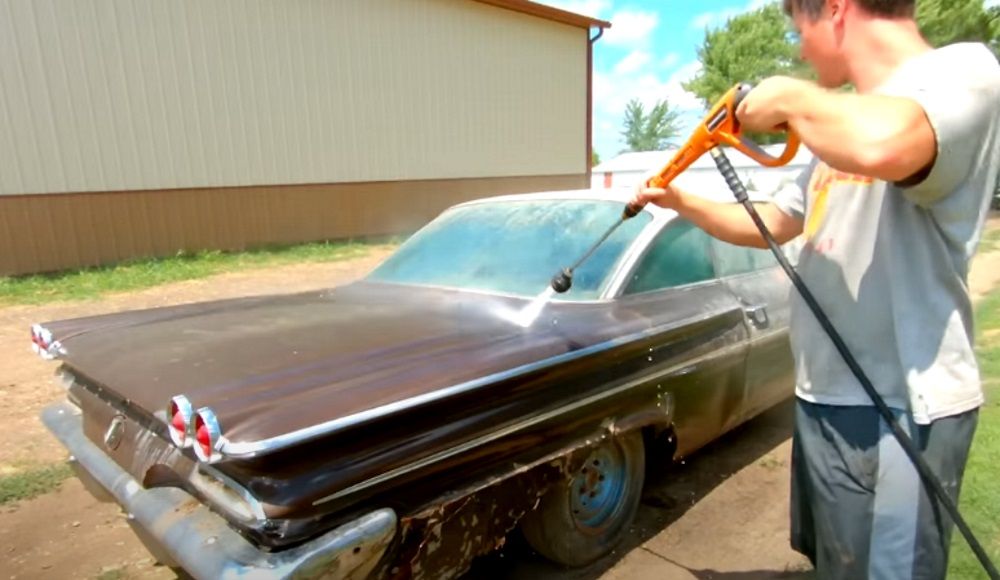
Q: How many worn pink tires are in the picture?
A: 0